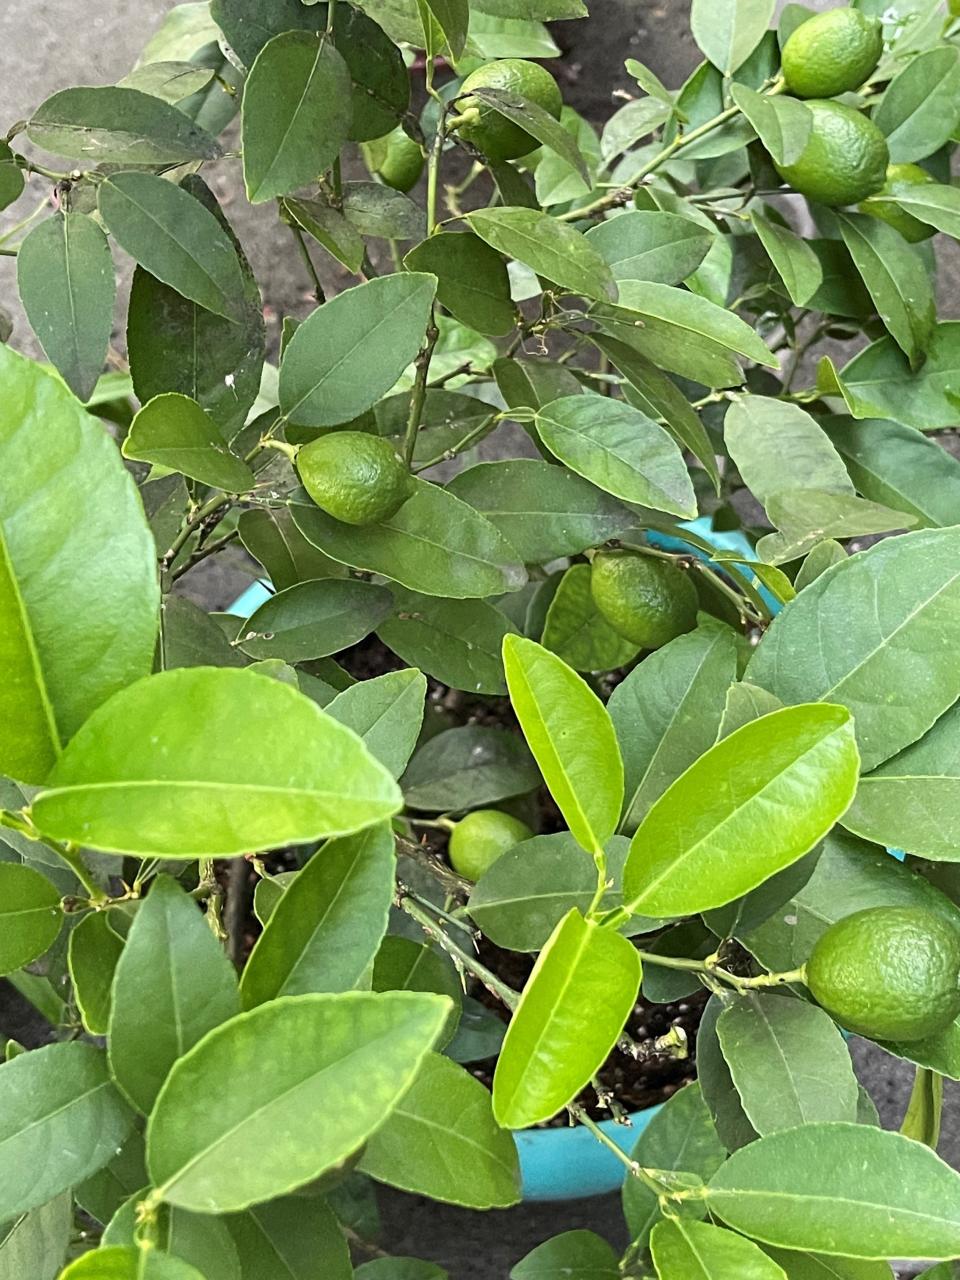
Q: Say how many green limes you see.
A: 9